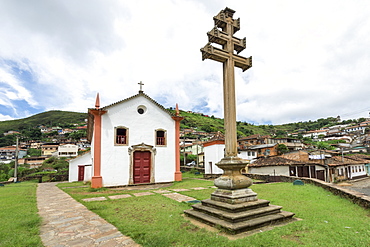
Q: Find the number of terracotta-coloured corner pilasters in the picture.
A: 2